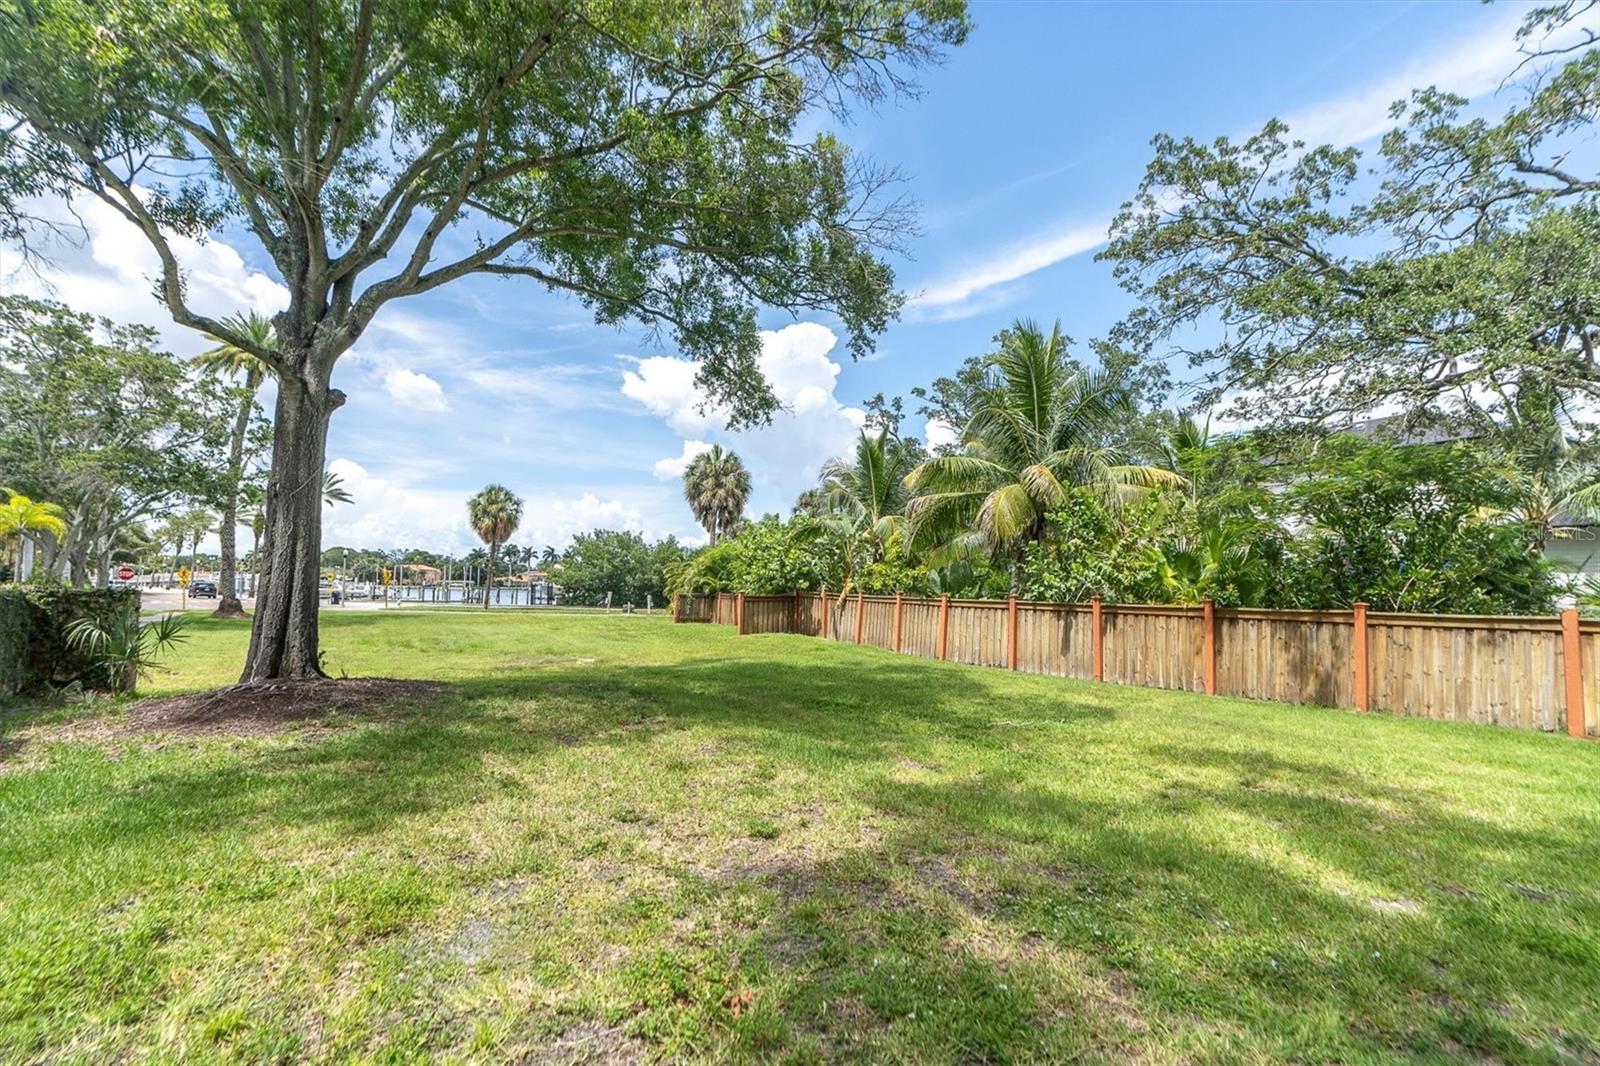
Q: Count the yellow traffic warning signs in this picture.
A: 3